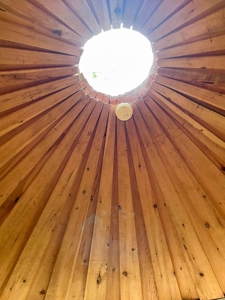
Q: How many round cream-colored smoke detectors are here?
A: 1